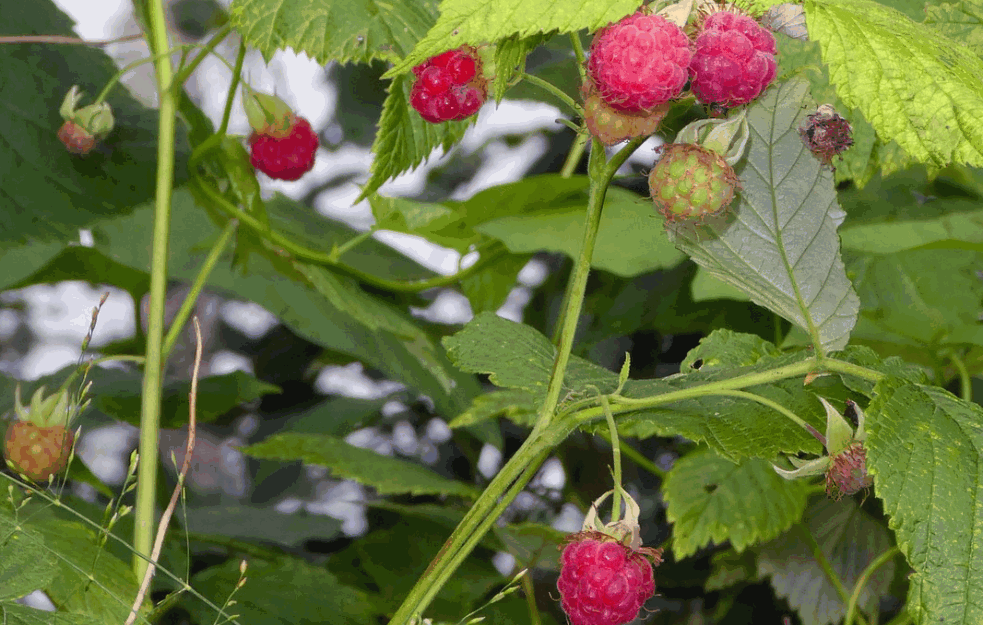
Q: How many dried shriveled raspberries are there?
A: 2